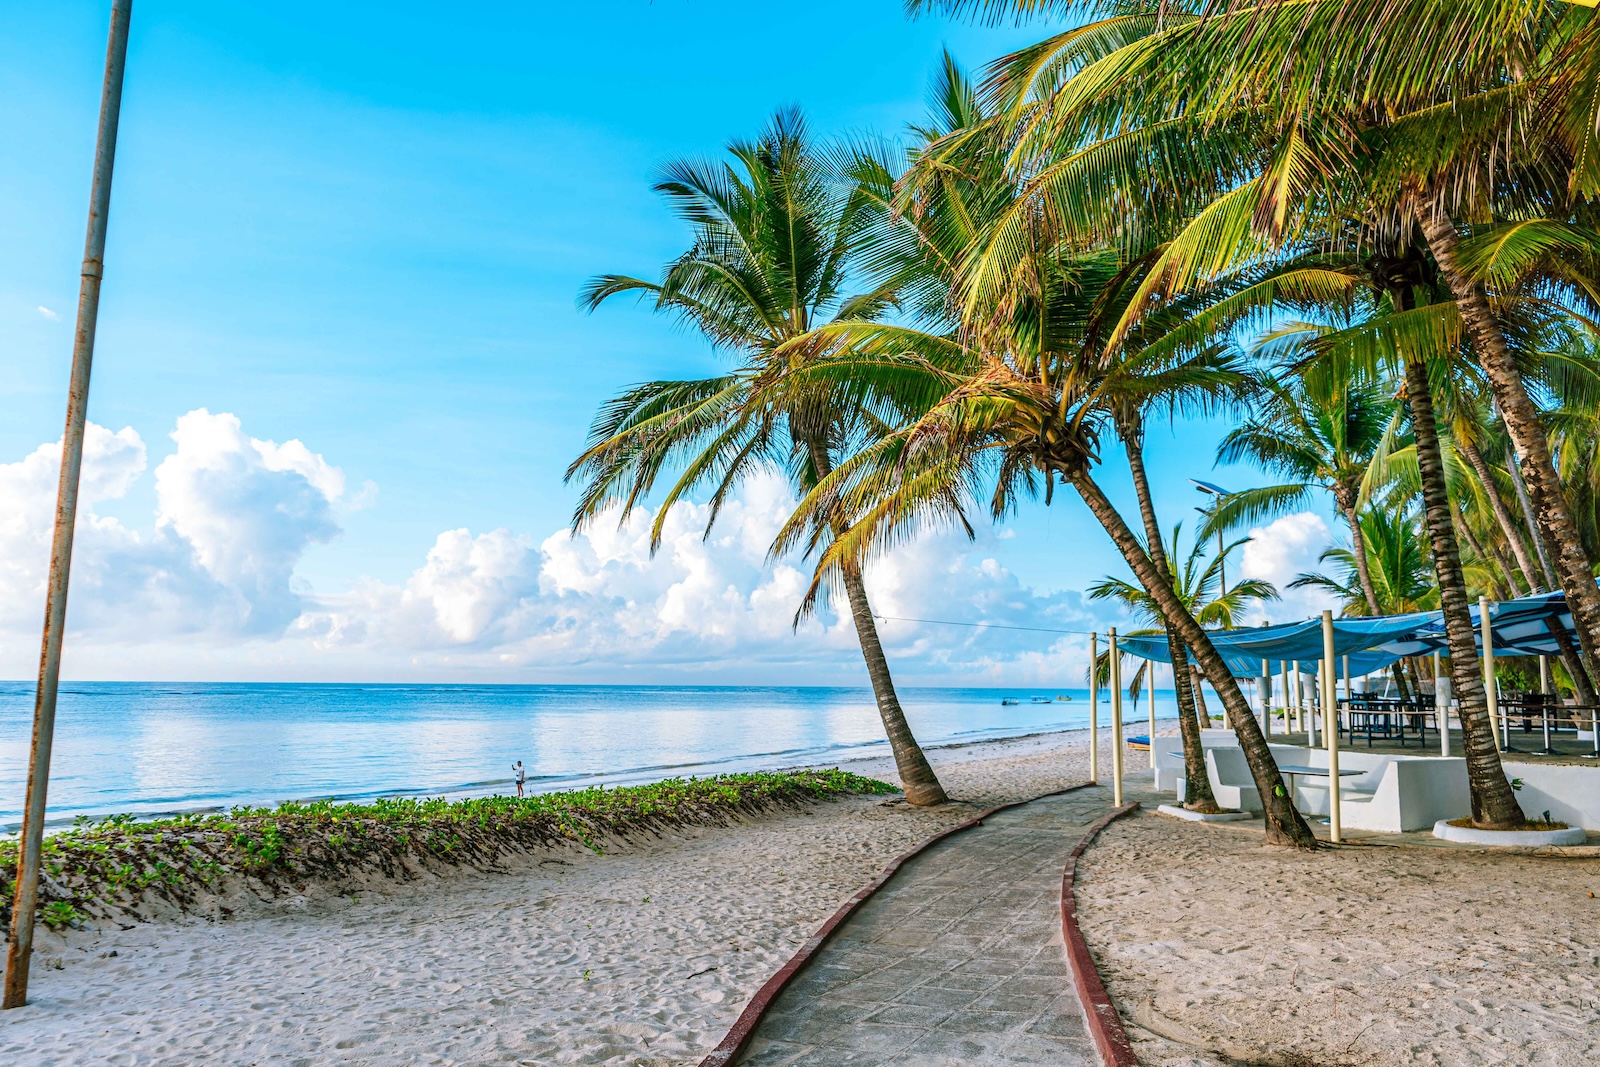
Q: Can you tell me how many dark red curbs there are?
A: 2